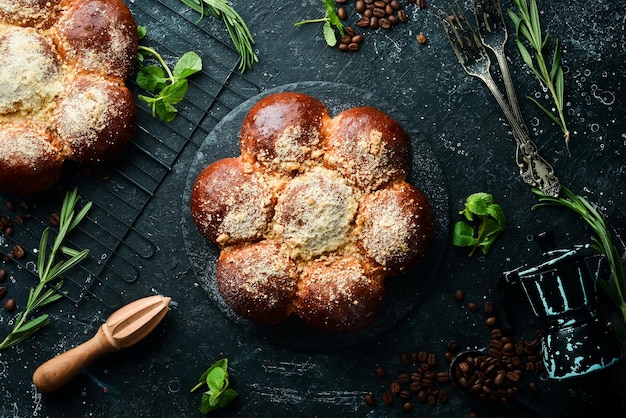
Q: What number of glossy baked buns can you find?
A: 12